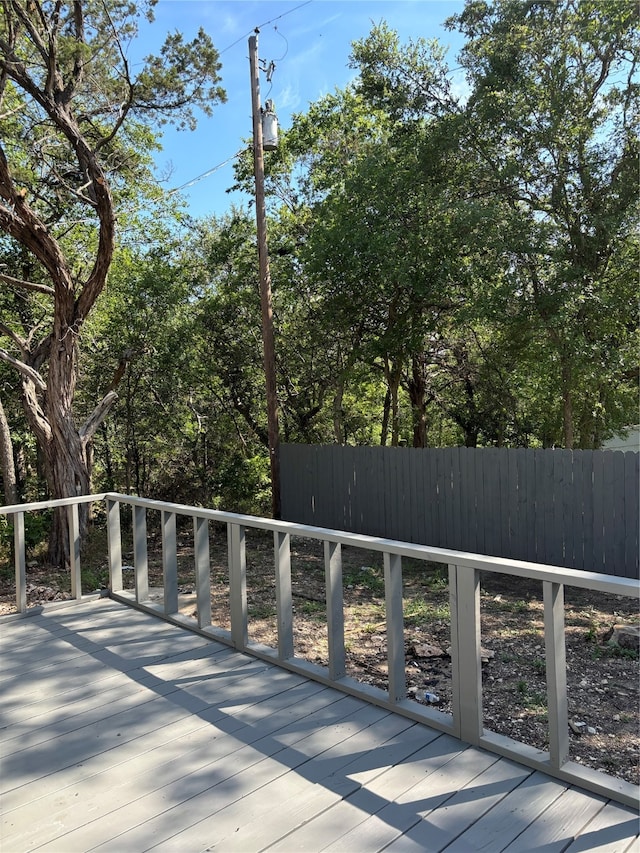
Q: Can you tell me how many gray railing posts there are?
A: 12